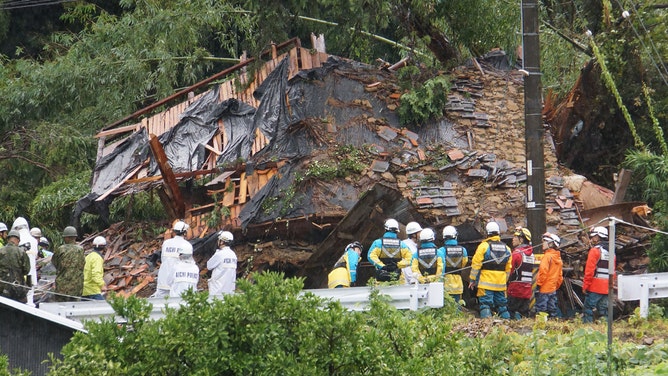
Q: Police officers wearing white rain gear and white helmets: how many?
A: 3